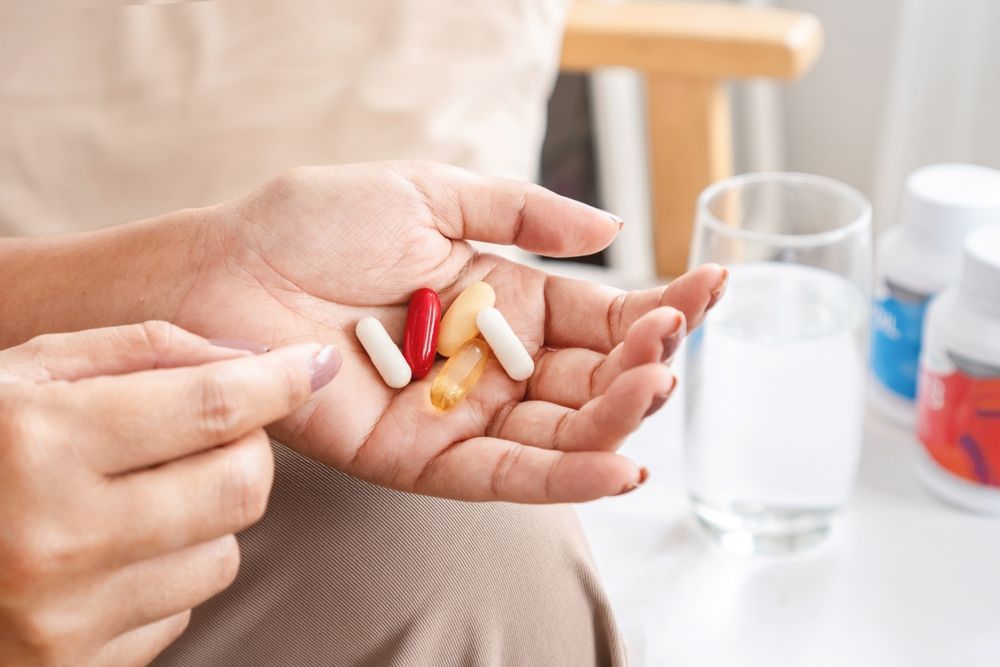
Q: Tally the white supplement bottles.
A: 2